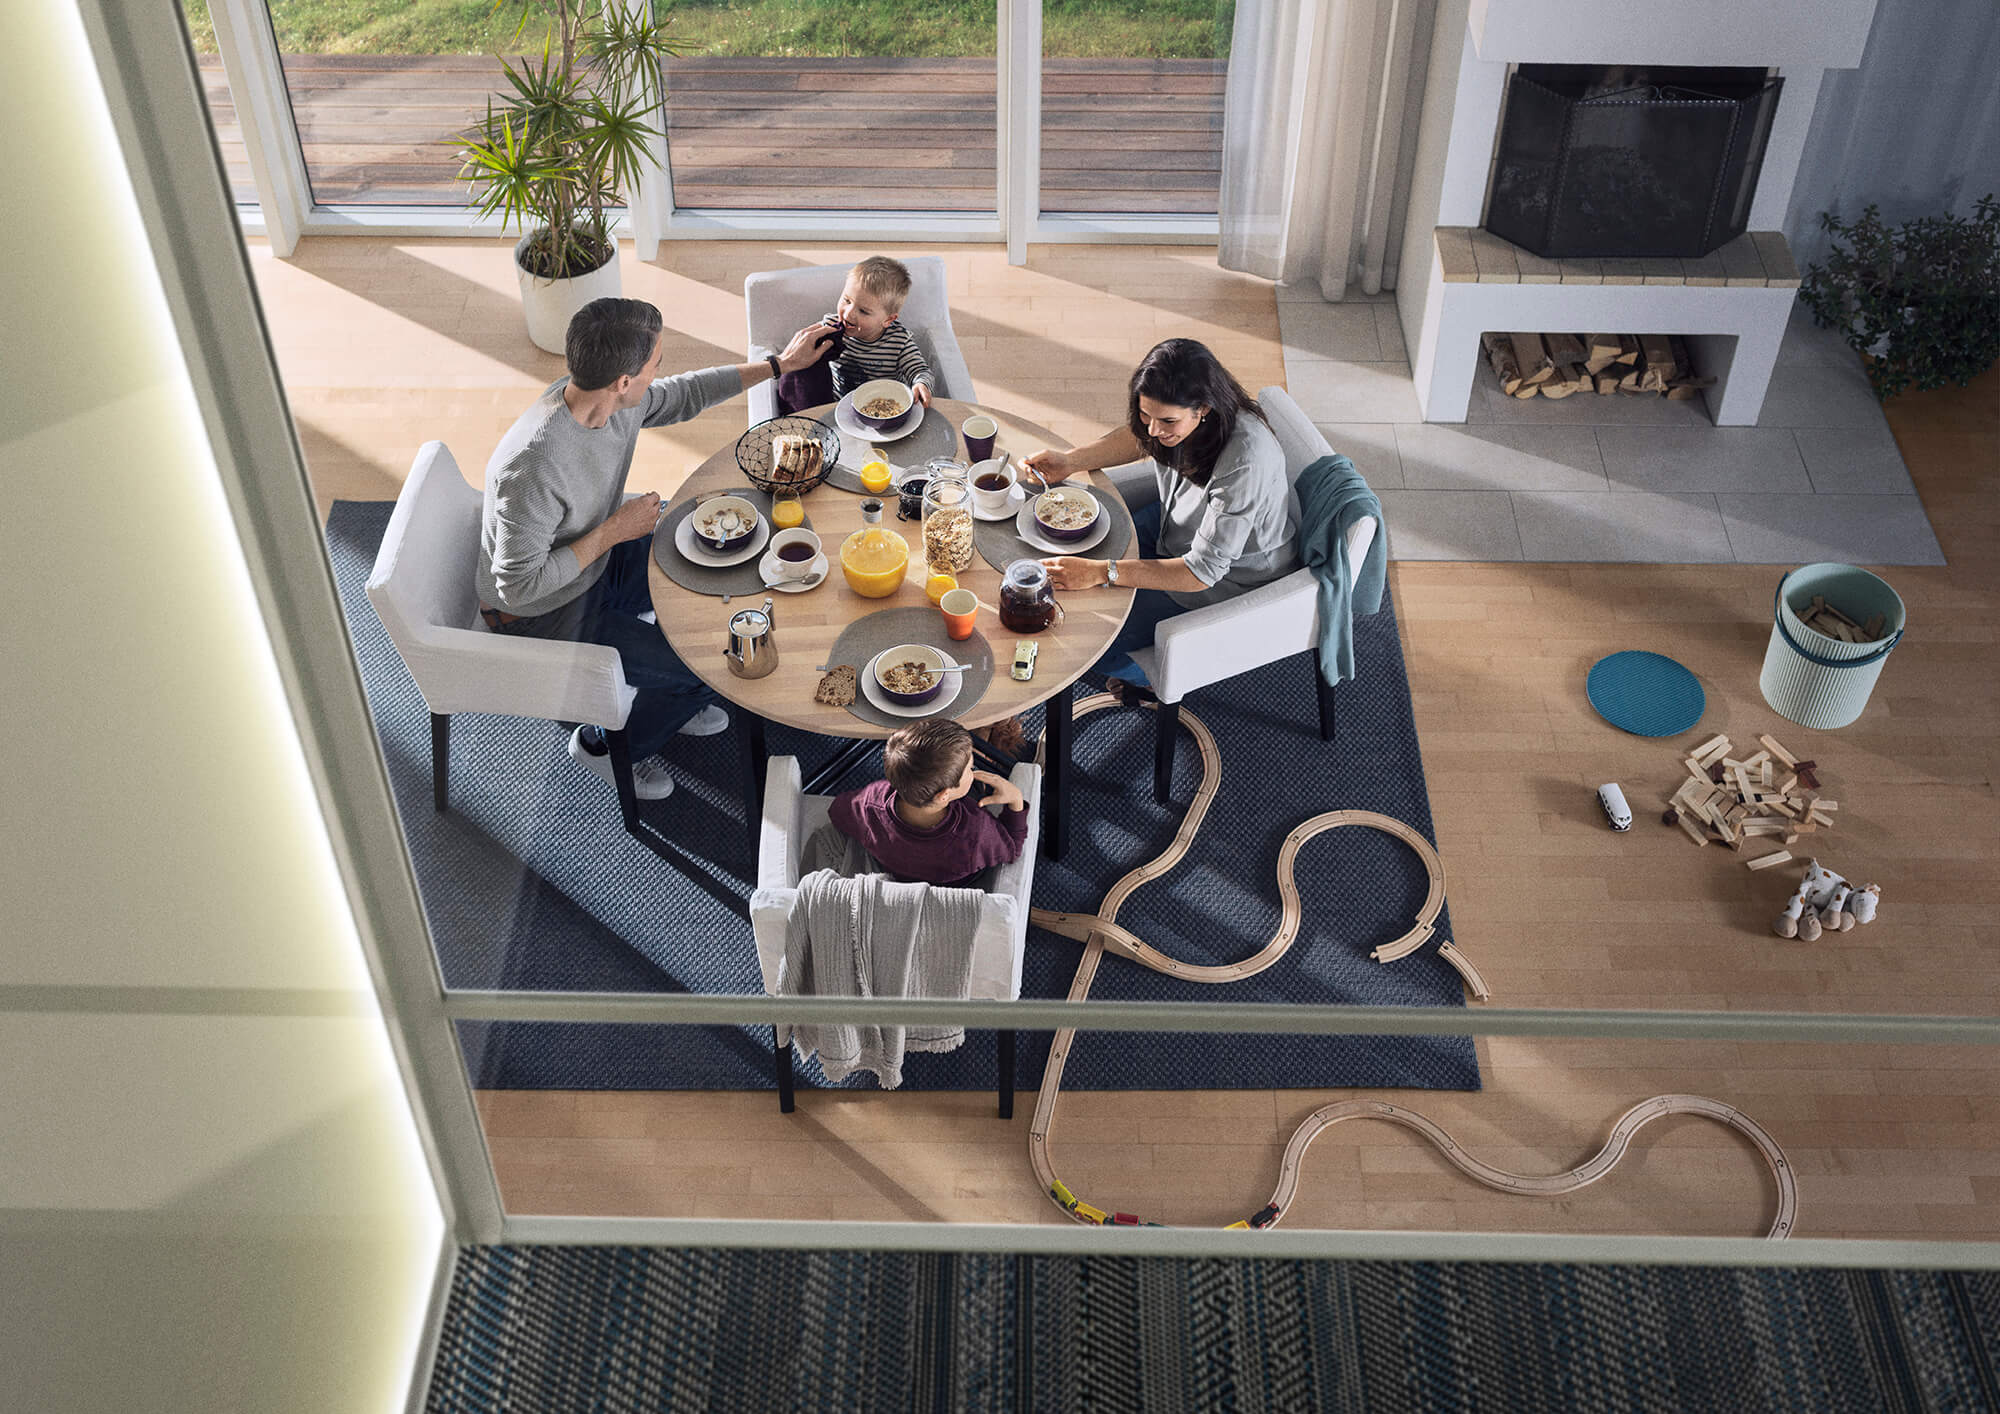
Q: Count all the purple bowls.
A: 4